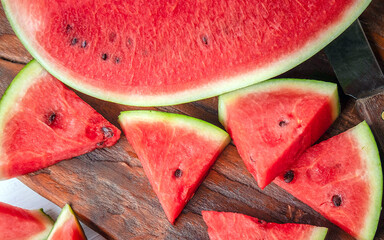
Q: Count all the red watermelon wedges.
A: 7